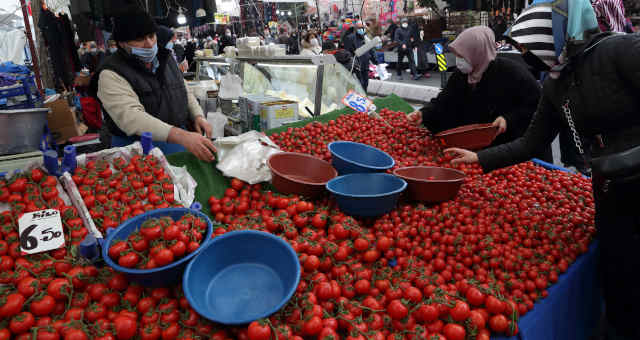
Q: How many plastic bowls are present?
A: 7